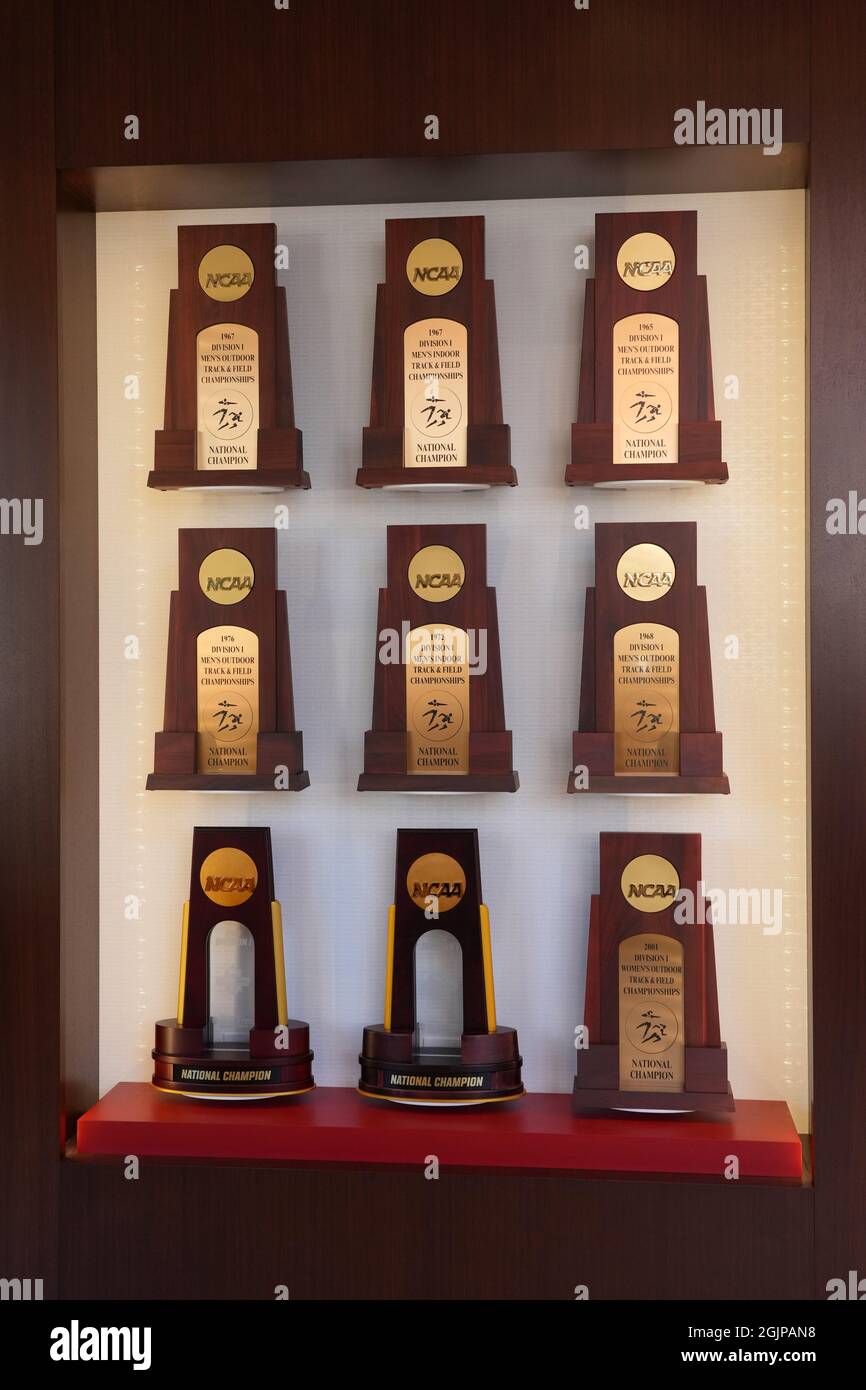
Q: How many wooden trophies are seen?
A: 9